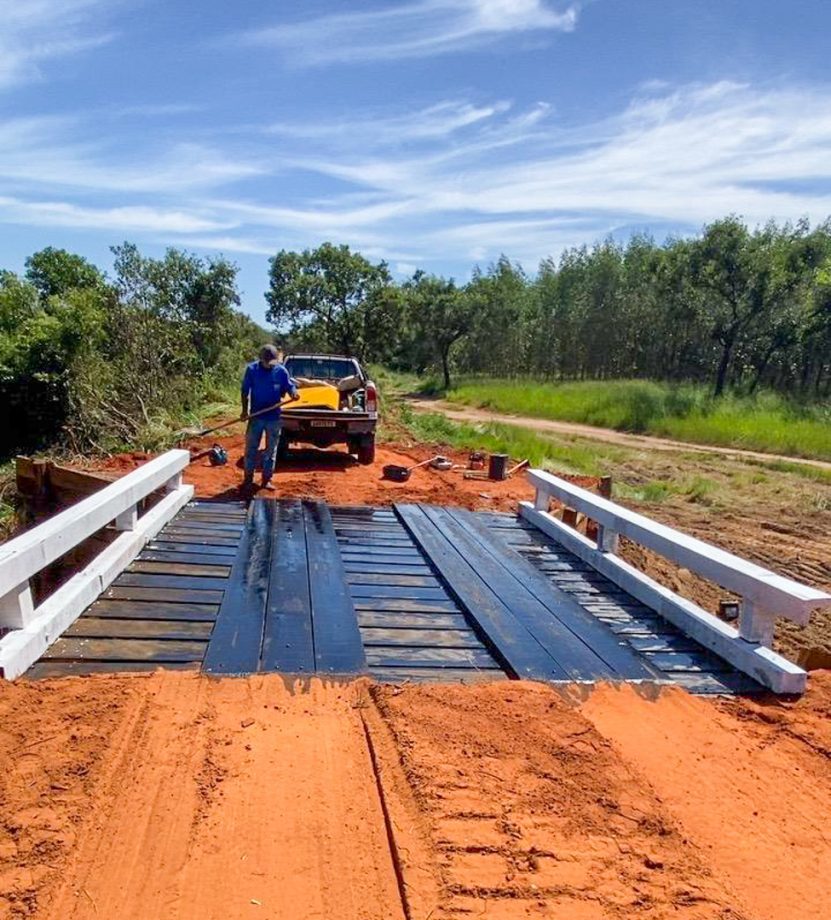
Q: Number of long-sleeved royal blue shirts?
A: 1